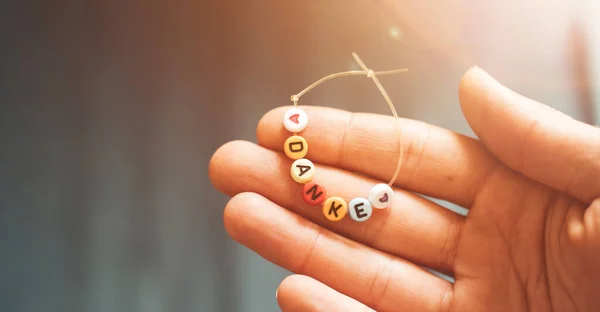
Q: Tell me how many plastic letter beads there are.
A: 5